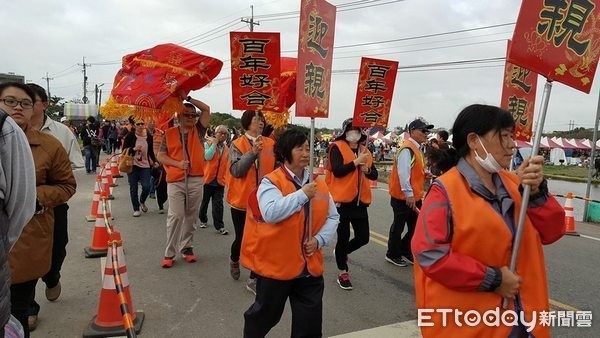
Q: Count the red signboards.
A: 5